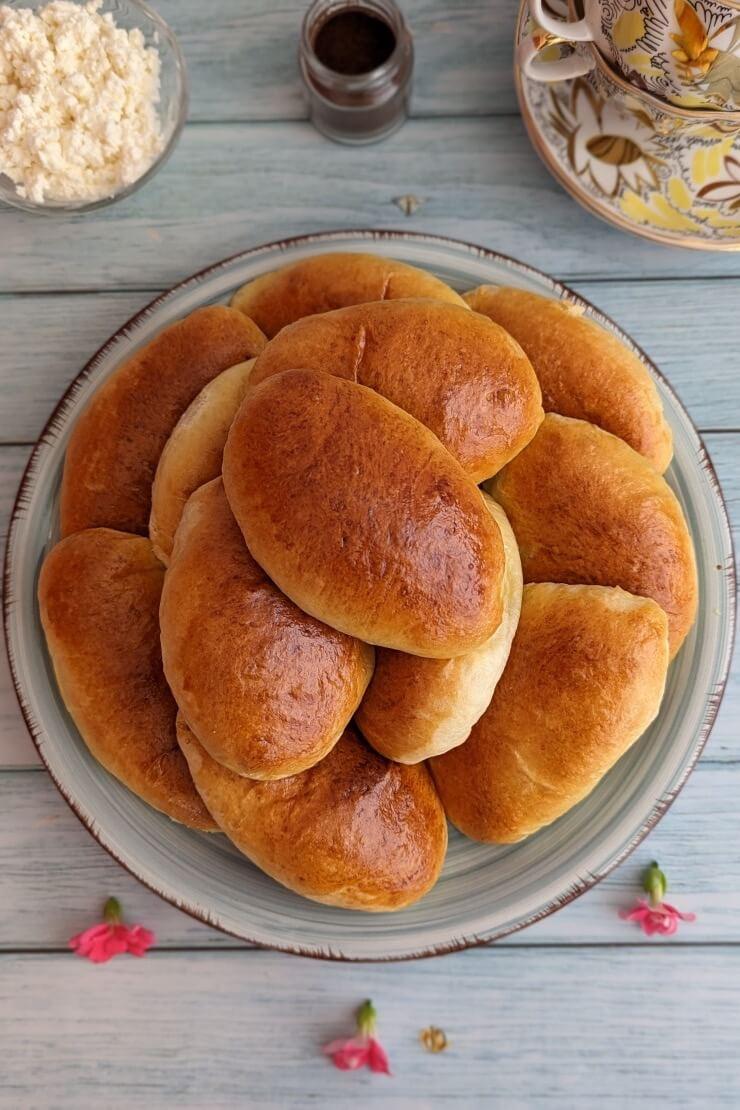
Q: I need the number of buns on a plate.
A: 12